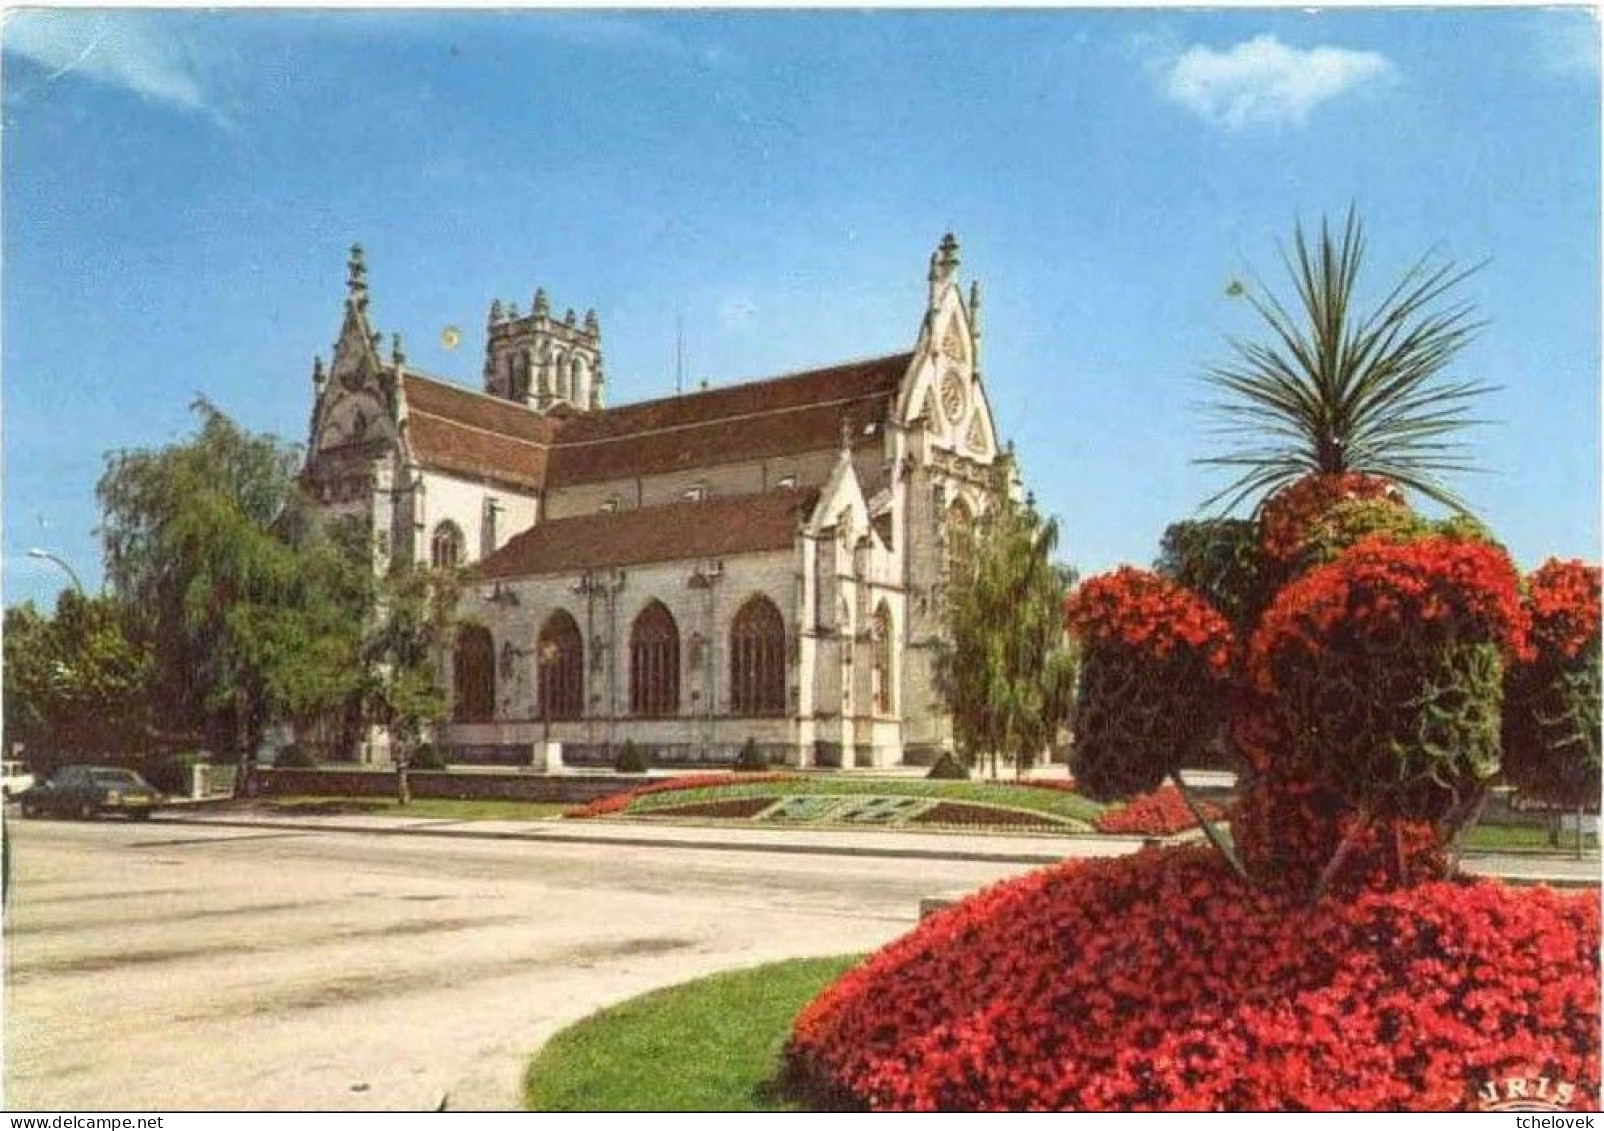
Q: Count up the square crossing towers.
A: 1